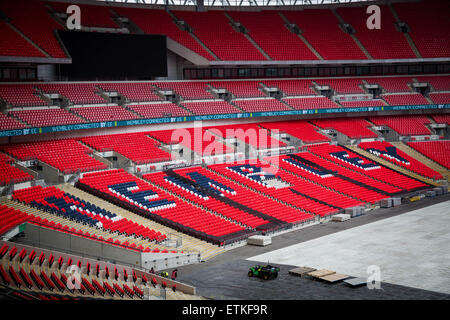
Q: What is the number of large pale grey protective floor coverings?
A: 1